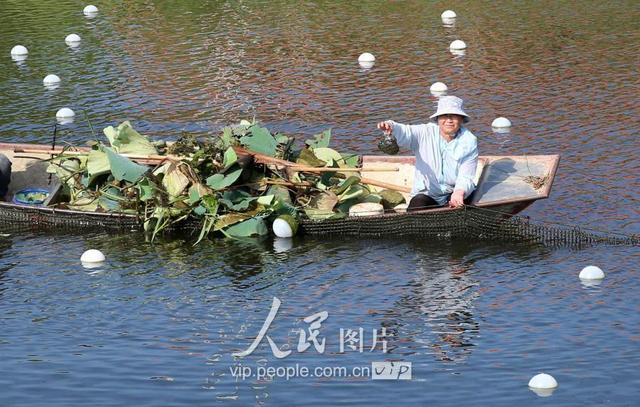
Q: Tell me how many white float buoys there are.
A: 14